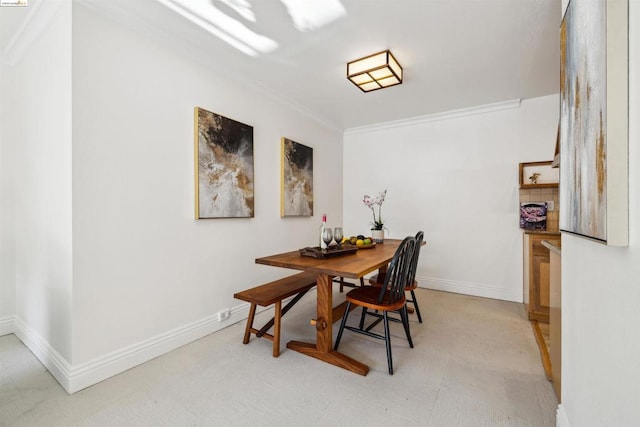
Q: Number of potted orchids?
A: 1